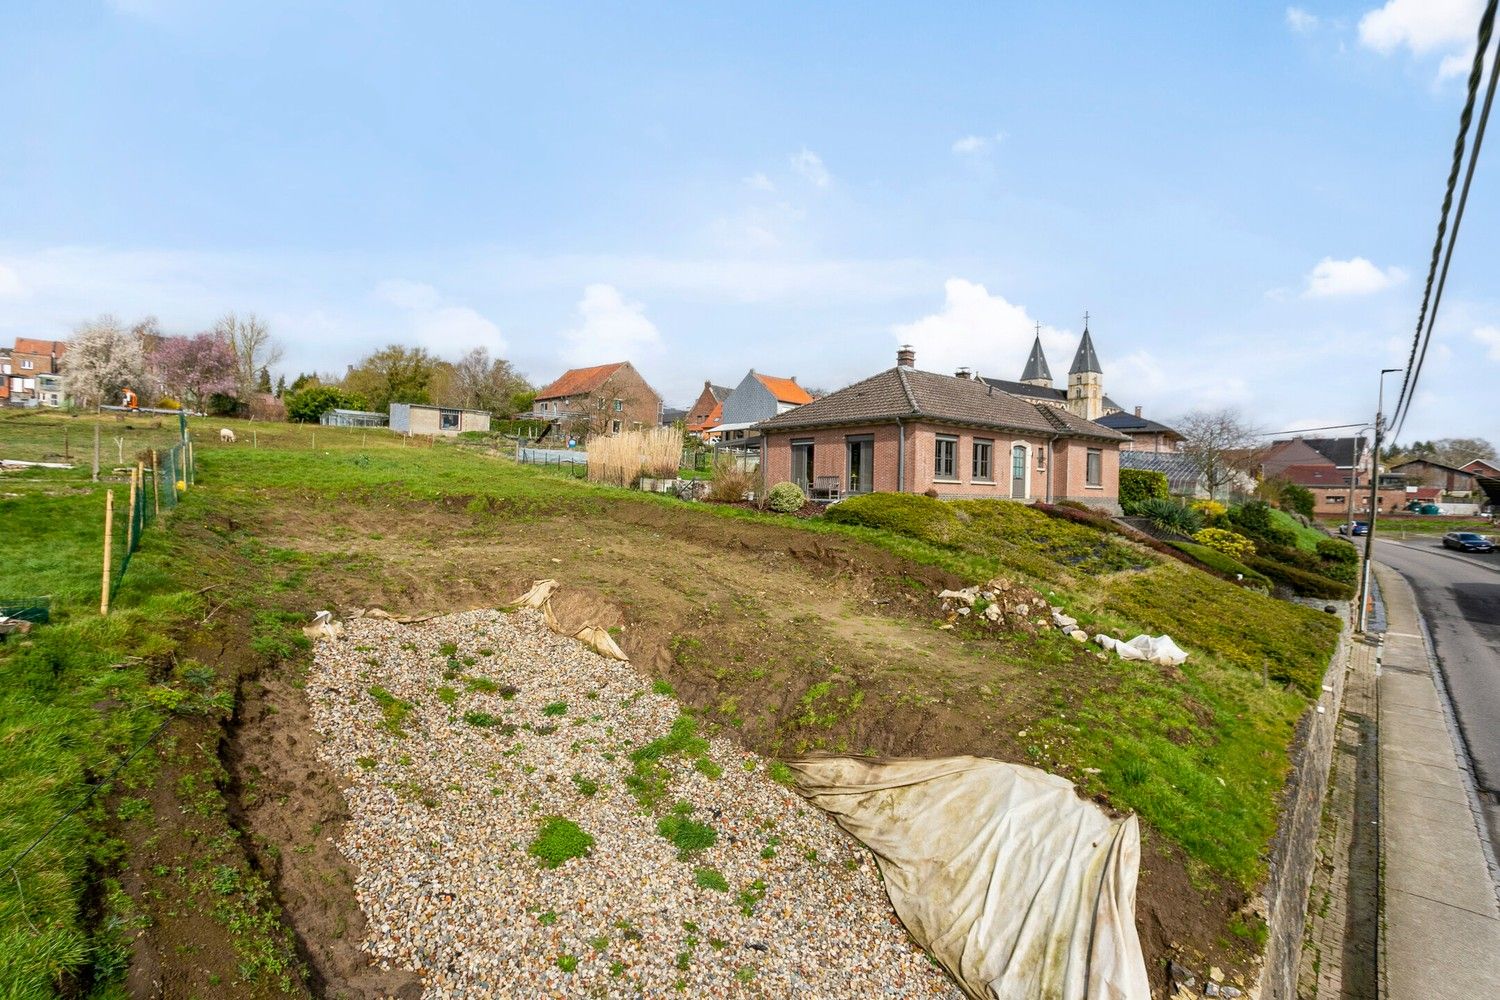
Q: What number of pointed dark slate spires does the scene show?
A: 2